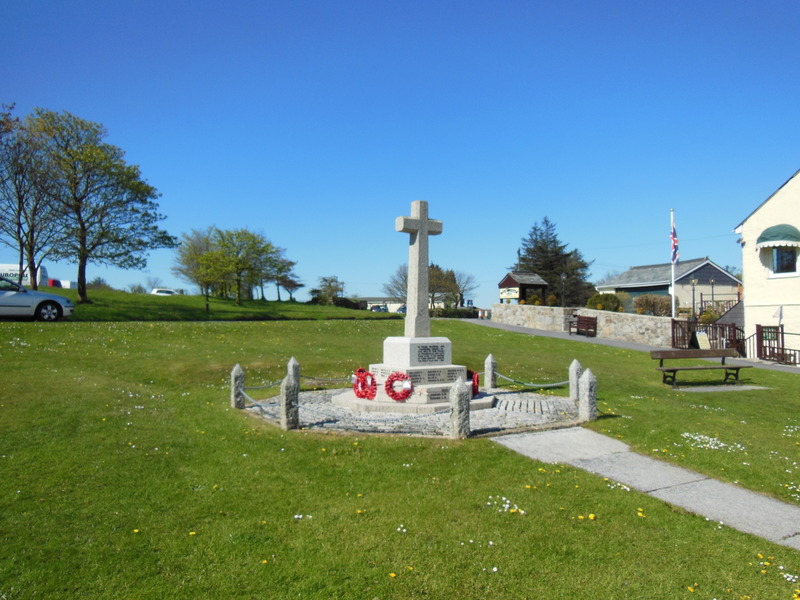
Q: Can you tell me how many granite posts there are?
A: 7